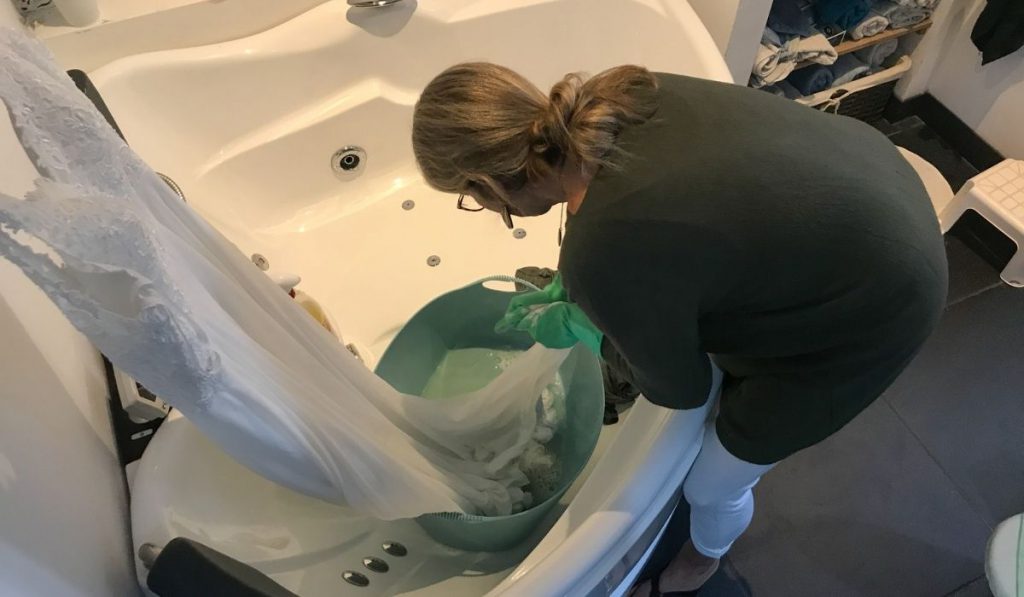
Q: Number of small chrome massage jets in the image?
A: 4